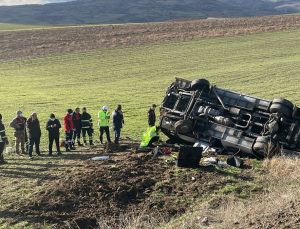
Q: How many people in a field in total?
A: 11